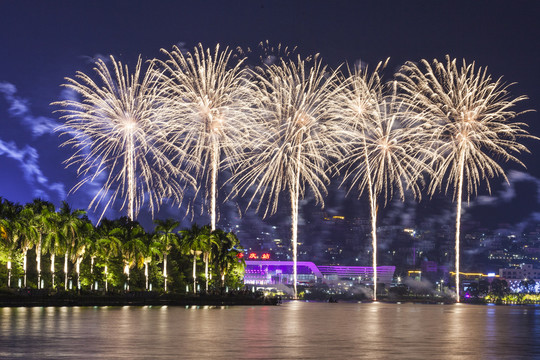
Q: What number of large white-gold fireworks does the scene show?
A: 5